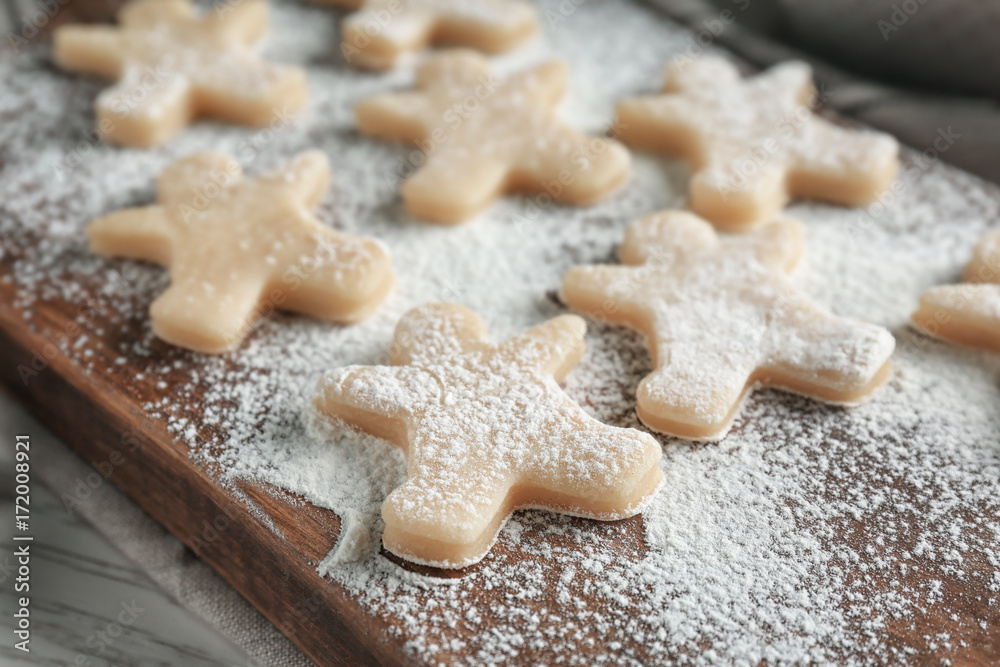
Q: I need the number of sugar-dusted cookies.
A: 8